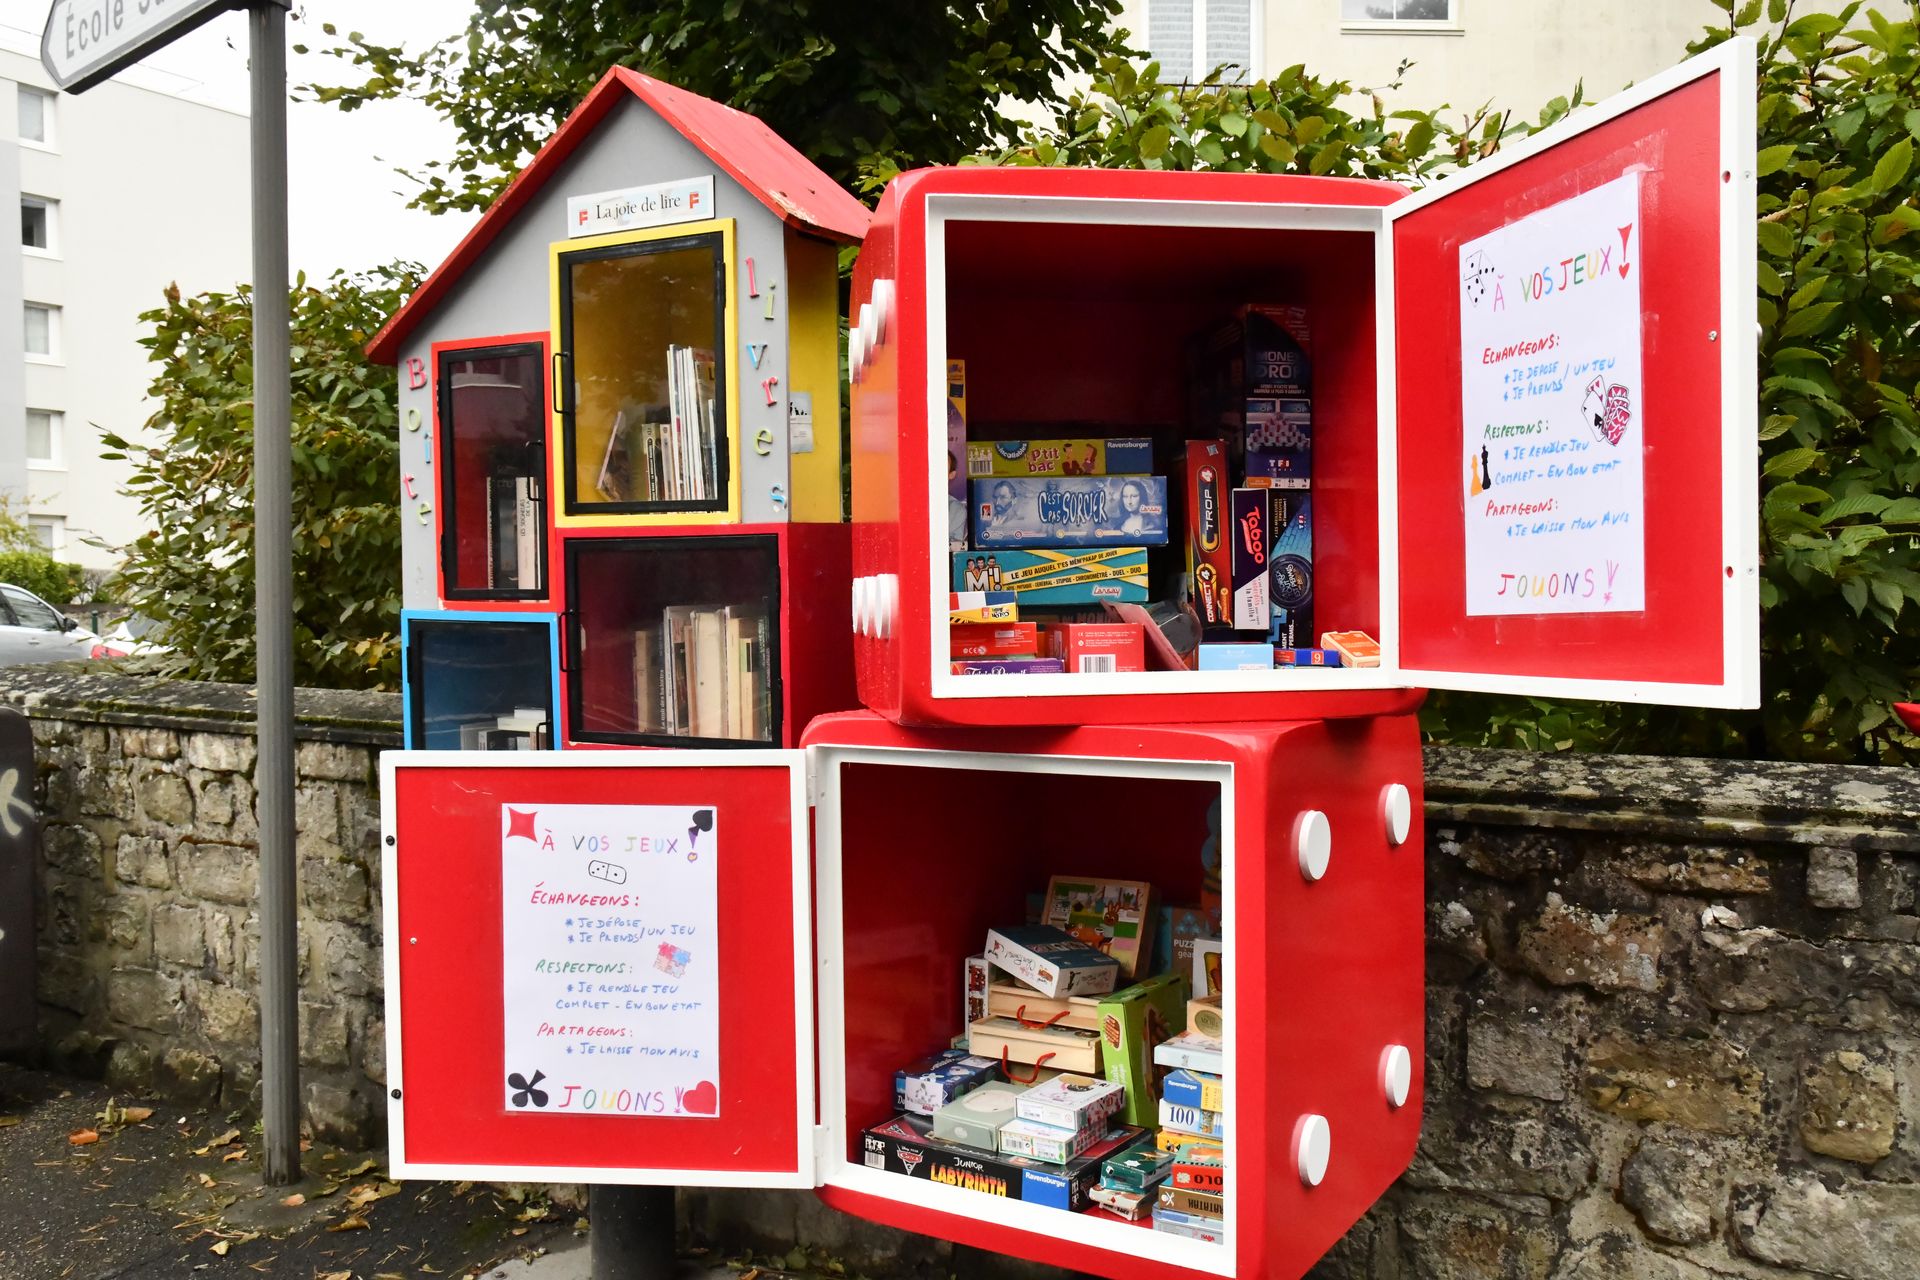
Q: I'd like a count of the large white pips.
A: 10